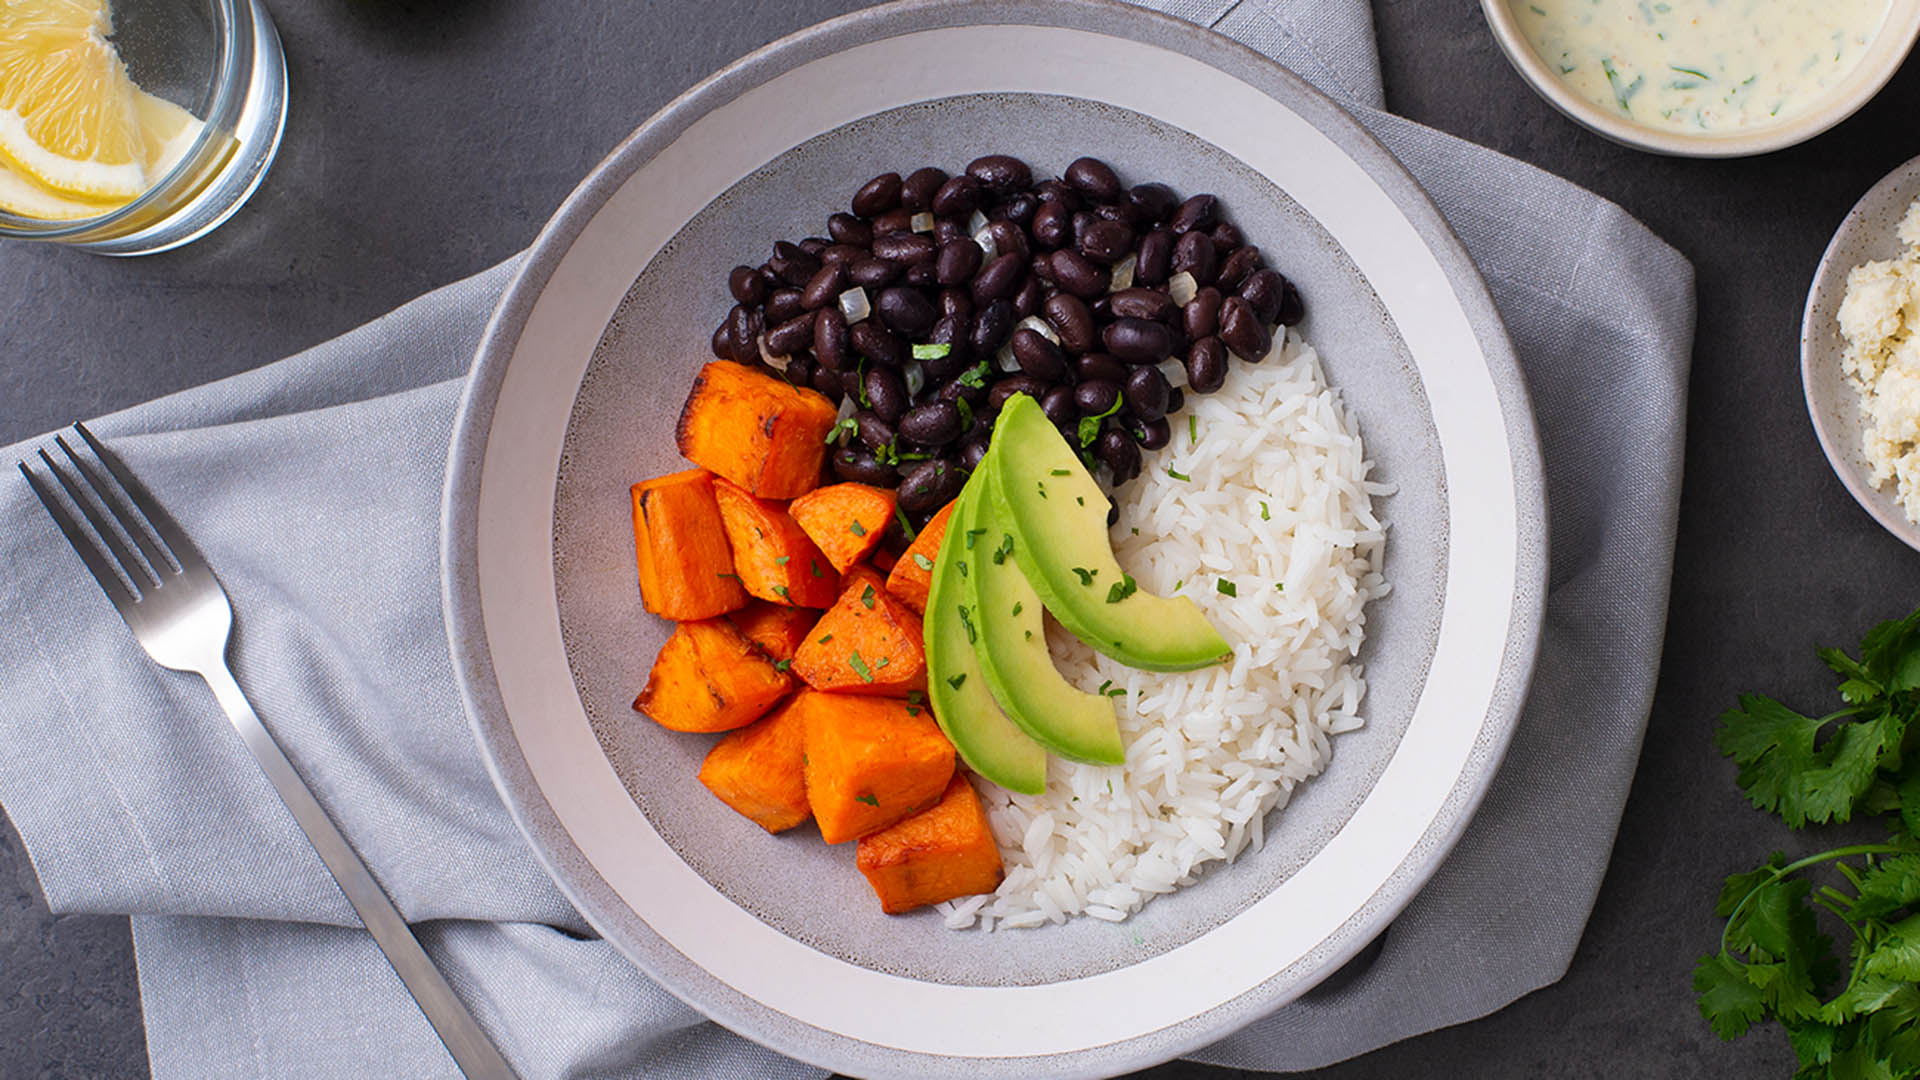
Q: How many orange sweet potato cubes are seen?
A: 11